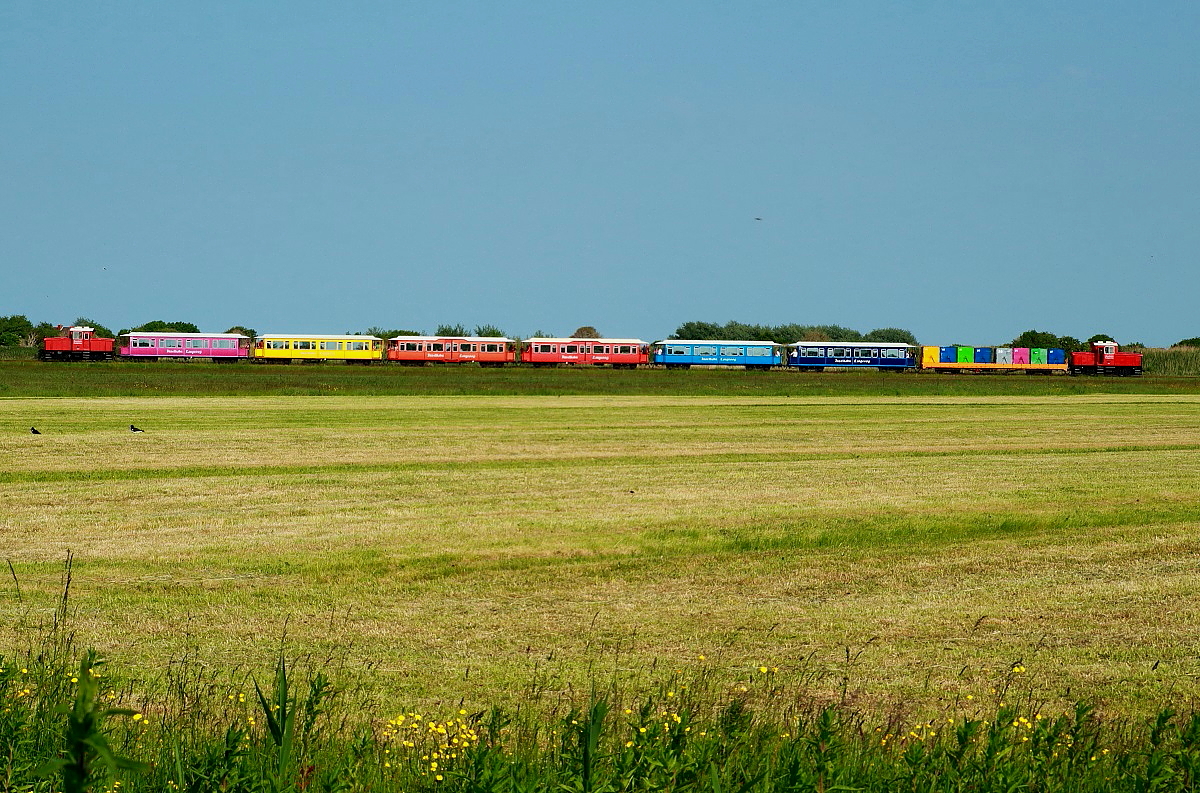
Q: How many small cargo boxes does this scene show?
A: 8